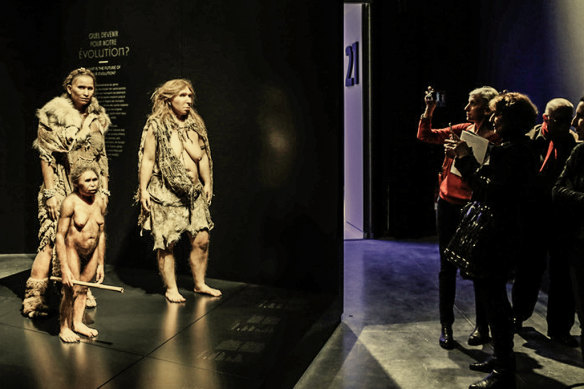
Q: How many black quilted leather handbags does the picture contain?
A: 1